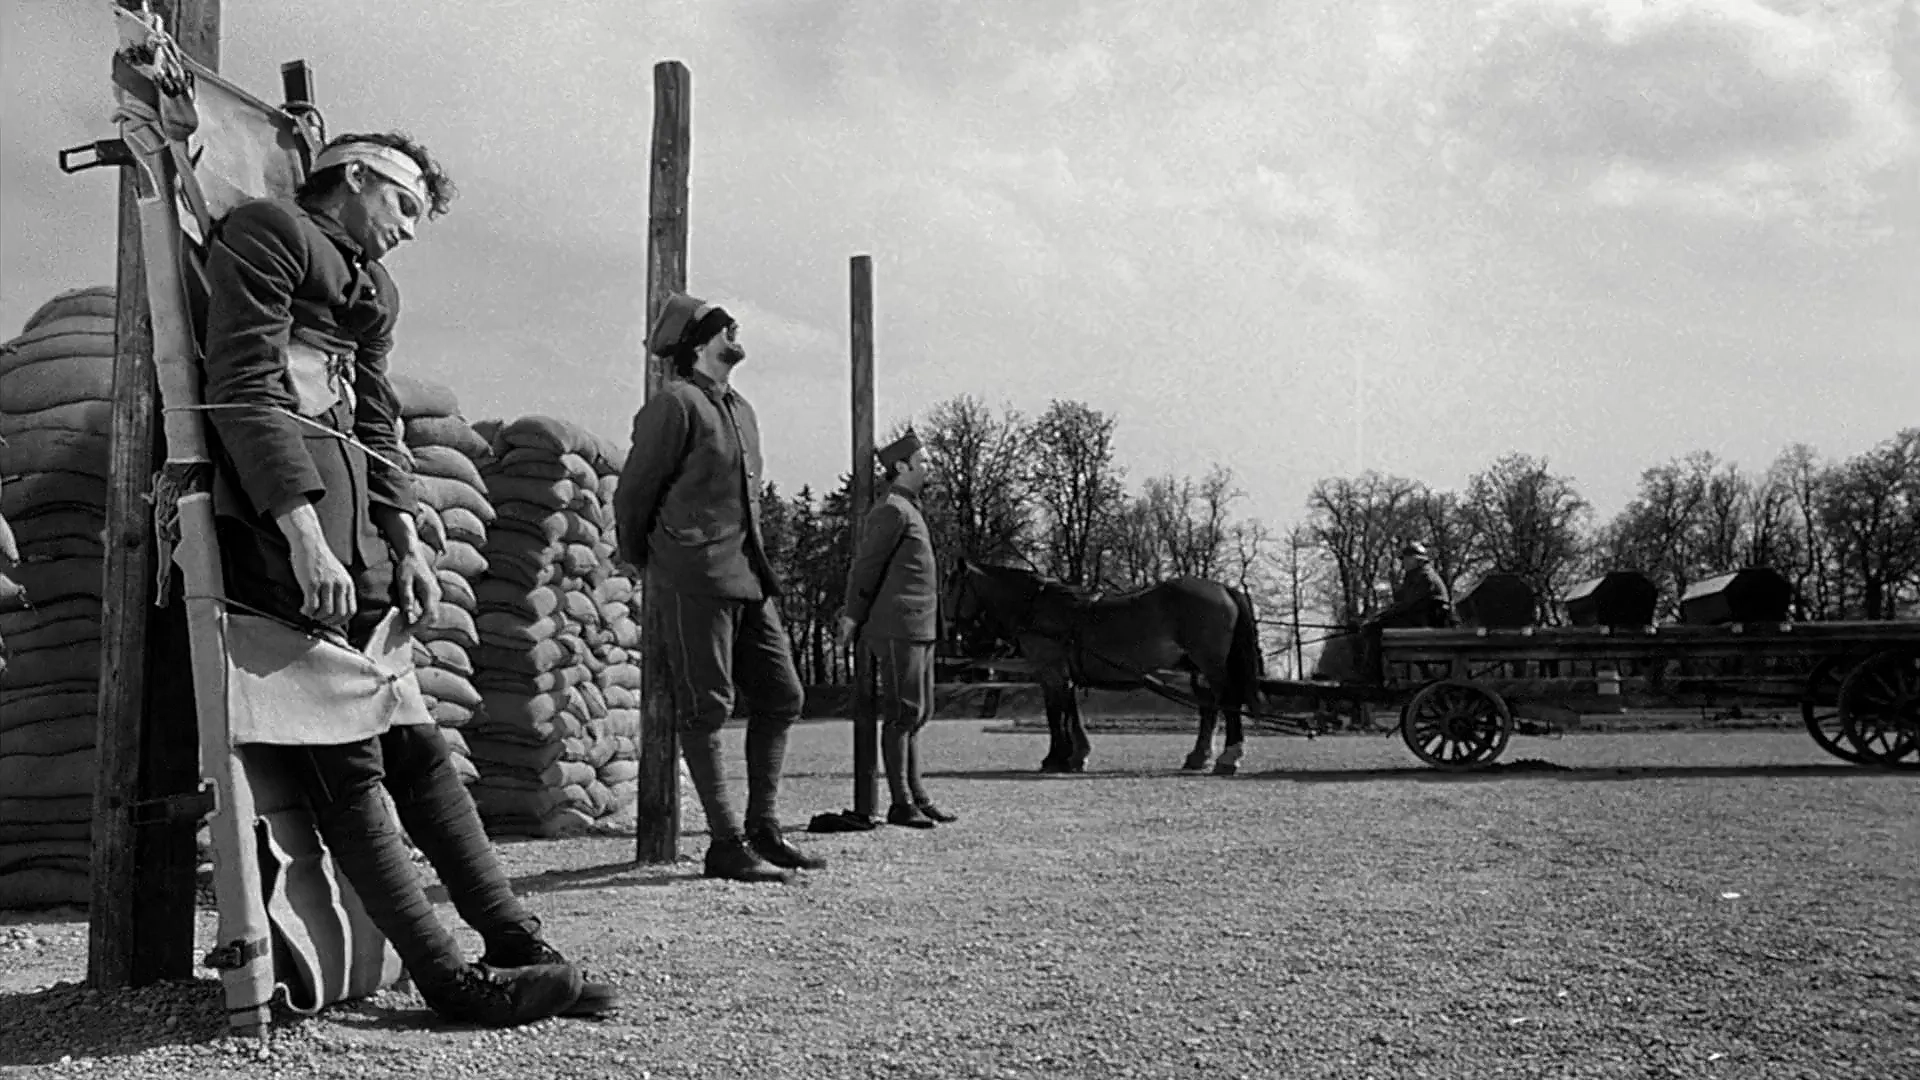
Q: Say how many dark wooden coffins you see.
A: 3